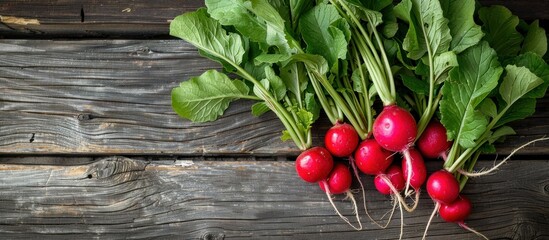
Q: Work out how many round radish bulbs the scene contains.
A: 10